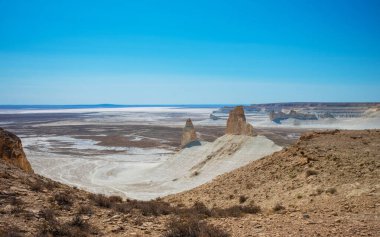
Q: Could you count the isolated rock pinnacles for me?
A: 2